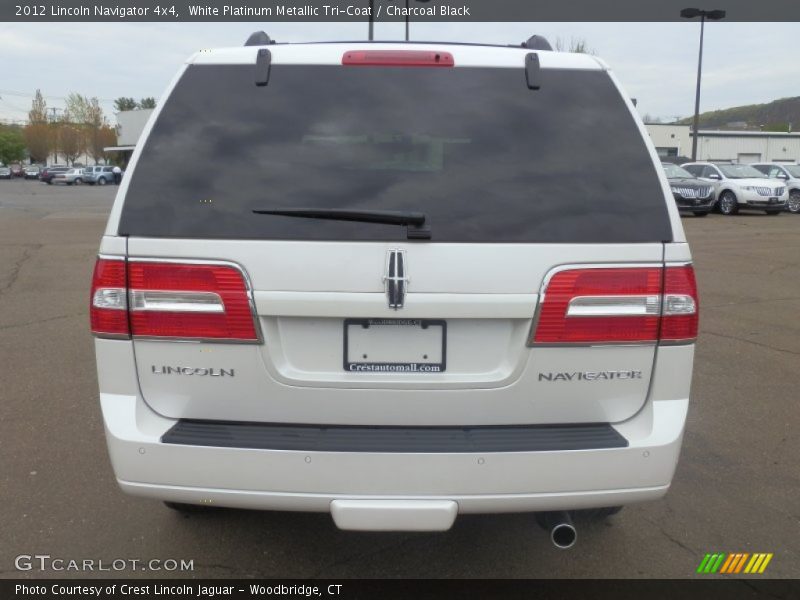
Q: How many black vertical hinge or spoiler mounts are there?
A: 2